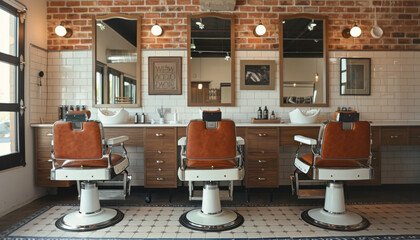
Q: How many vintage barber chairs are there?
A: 3